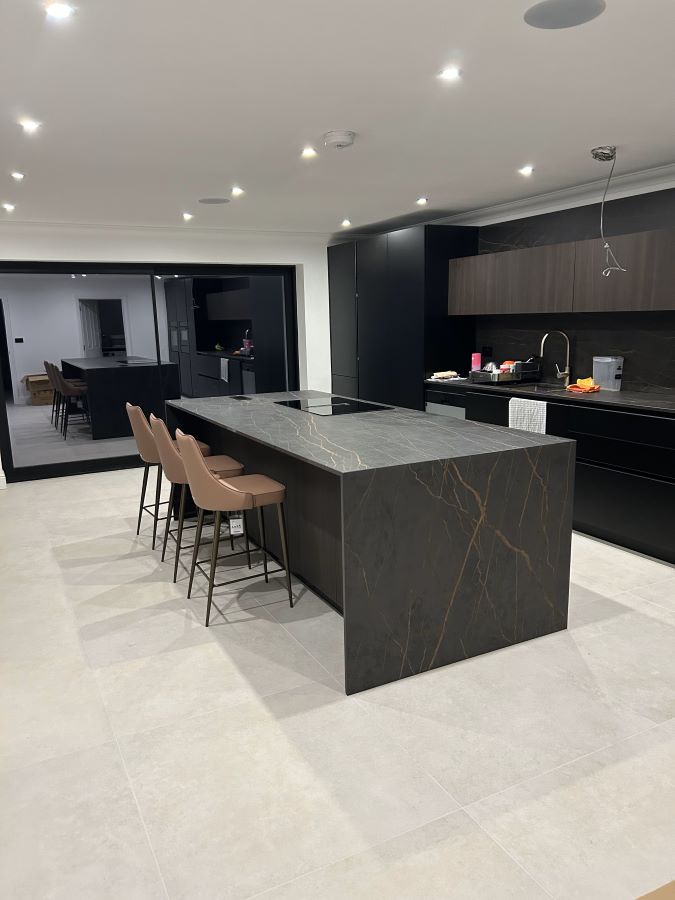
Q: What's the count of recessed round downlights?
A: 11